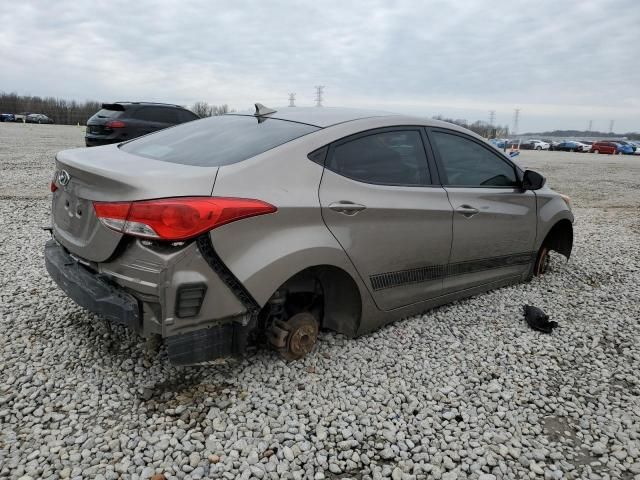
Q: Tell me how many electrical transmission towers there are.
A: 6